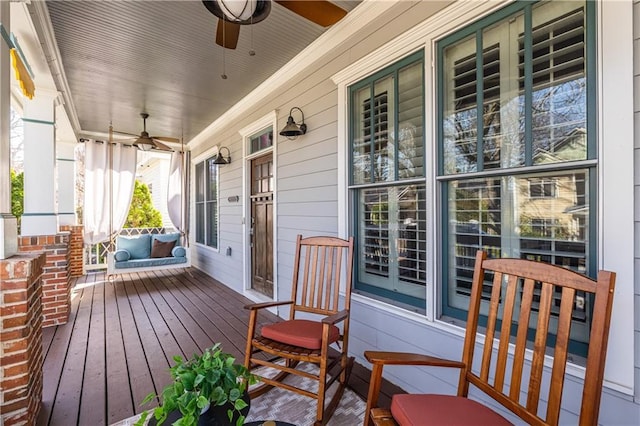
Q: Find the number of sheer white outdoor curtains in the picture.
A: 2